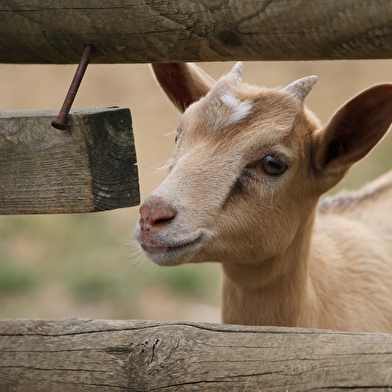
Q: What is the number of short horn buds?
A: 2